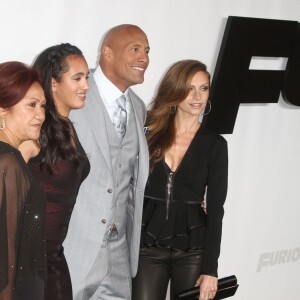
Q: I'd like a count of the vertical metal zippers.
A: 1